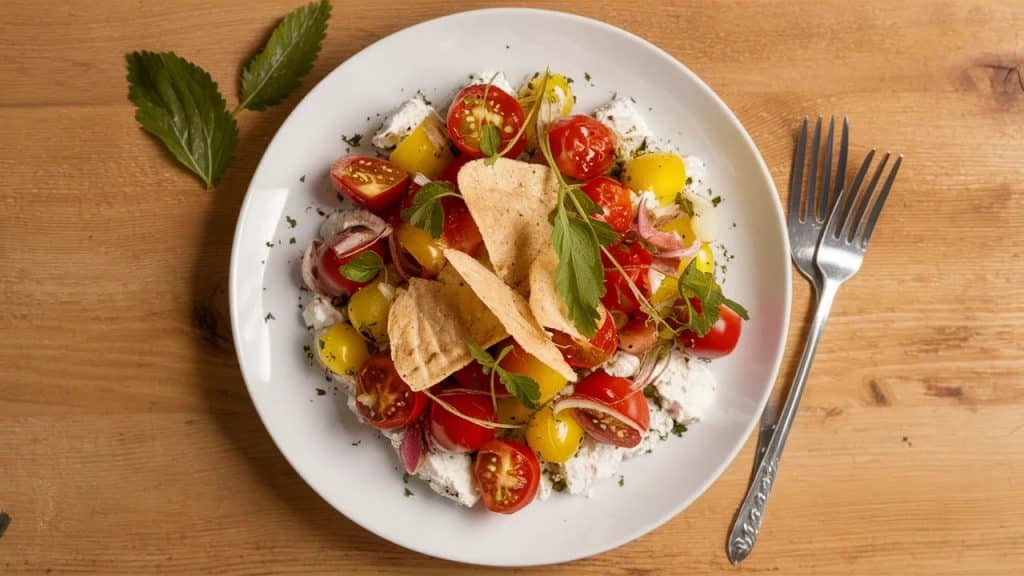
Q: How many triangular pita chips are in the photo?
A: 4